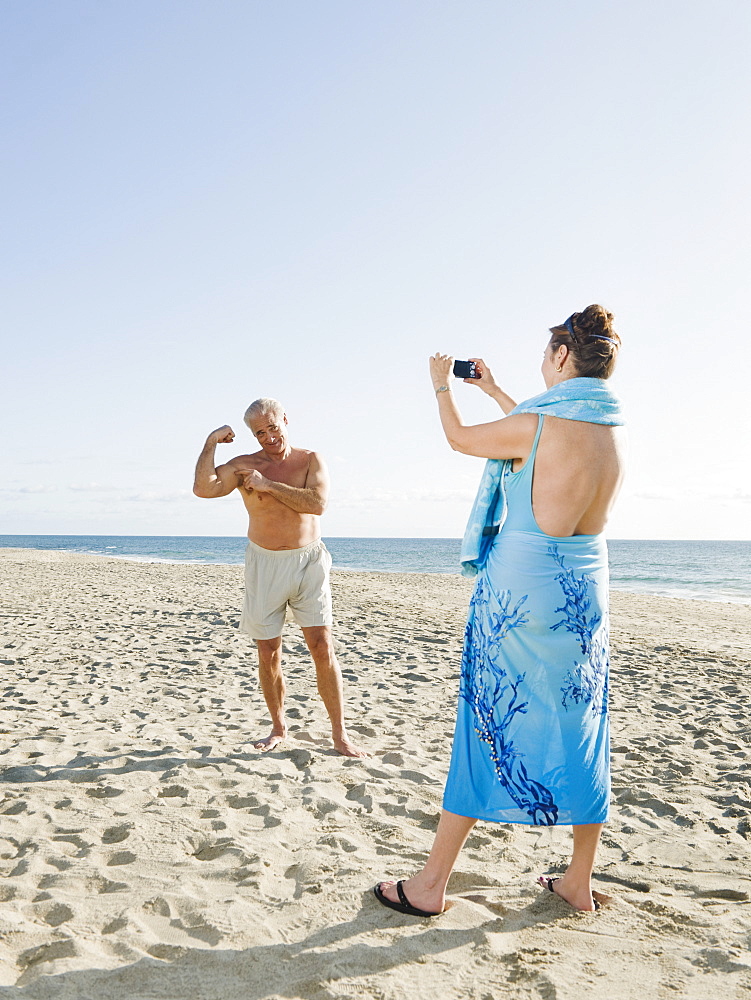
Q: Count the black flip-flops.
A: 2